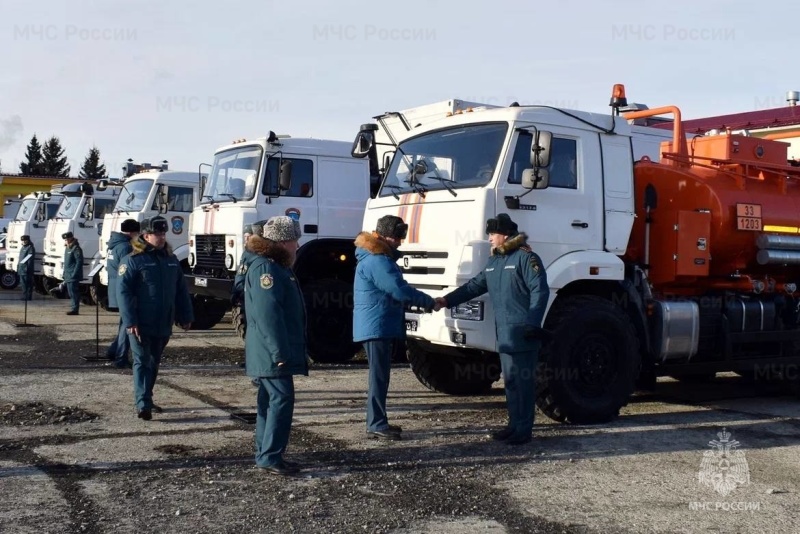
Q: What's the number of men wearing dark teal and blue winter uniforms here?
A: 8